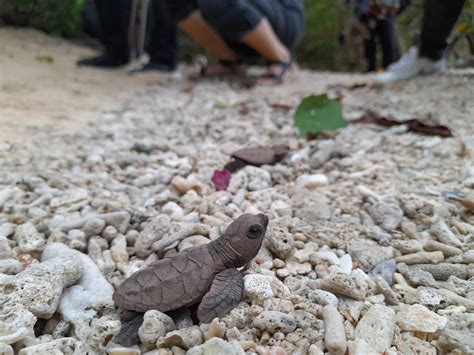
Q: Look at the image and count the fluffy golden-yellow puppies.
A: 0